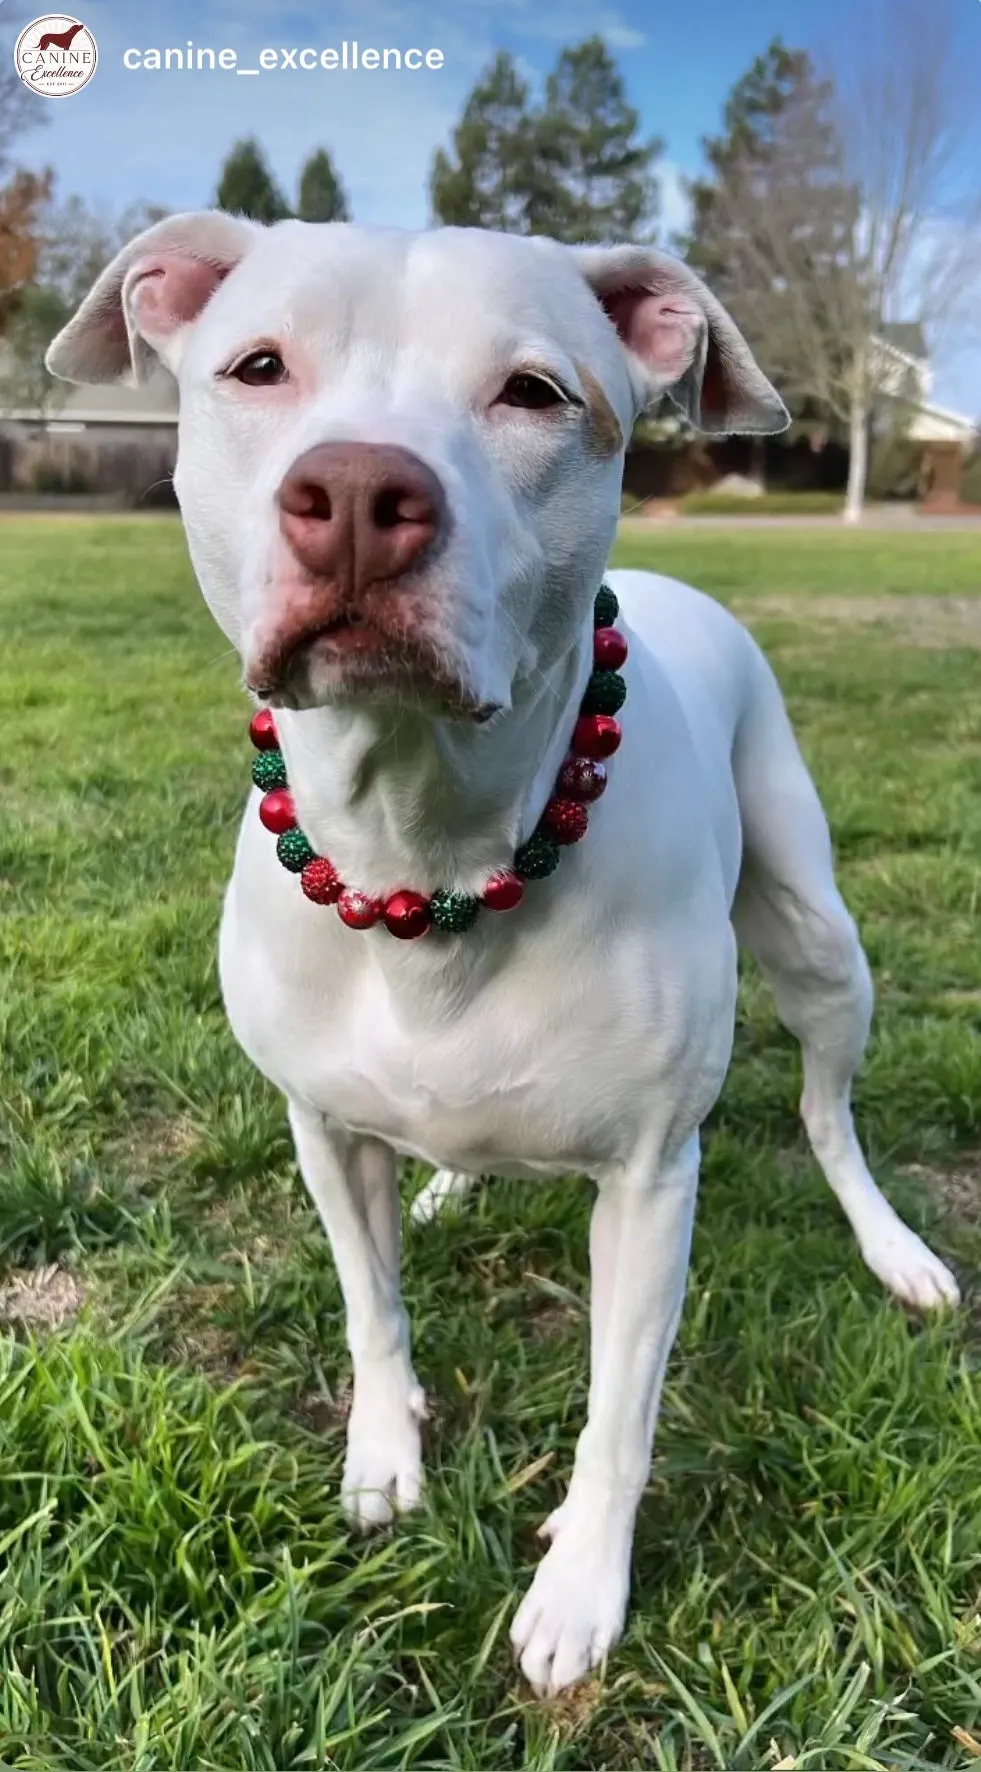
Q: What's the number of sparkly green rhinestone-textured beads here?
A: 6